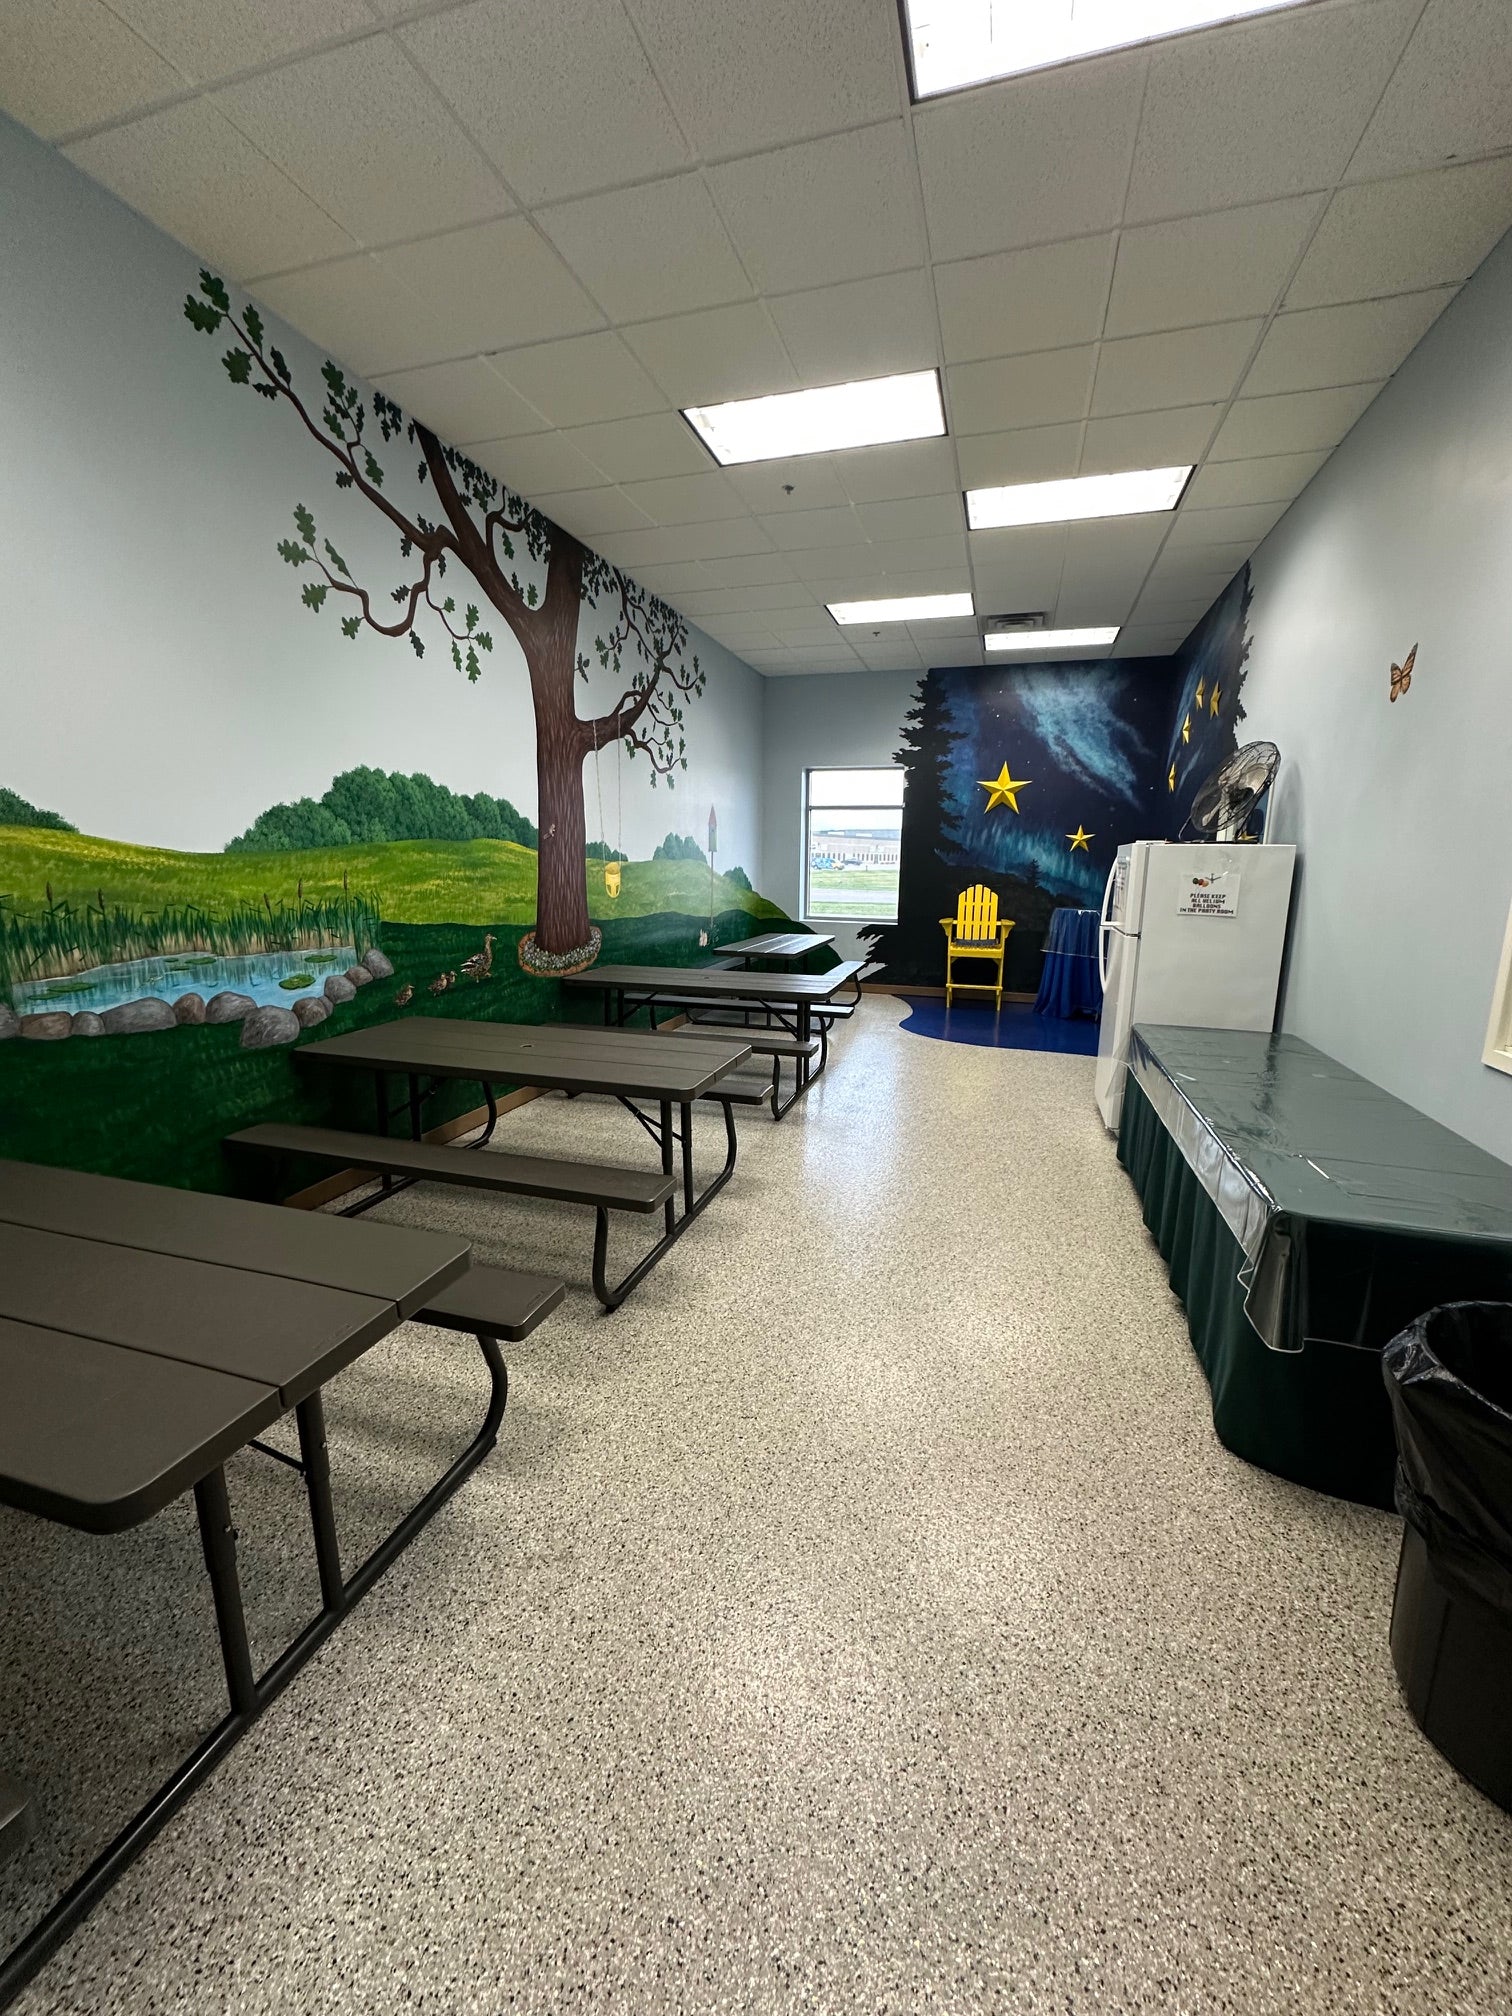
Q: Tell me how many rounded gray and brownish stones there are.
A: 12